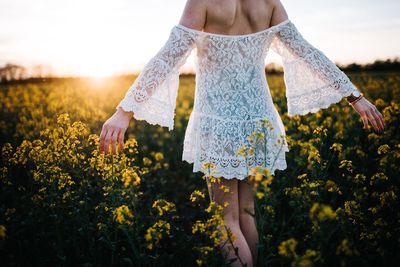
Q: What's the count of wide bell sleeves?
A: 2